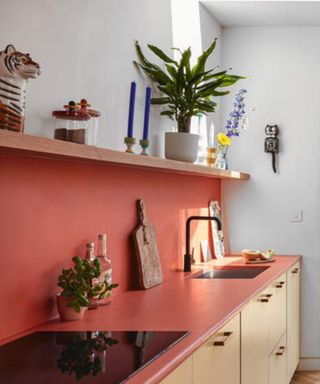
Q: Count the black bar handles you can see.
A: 5